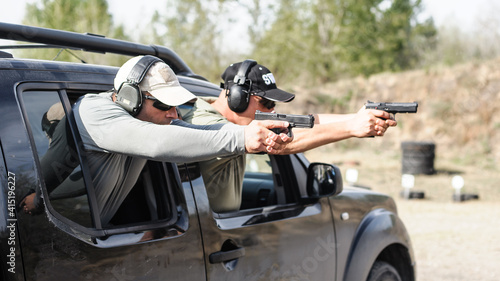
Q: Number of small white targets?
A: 3